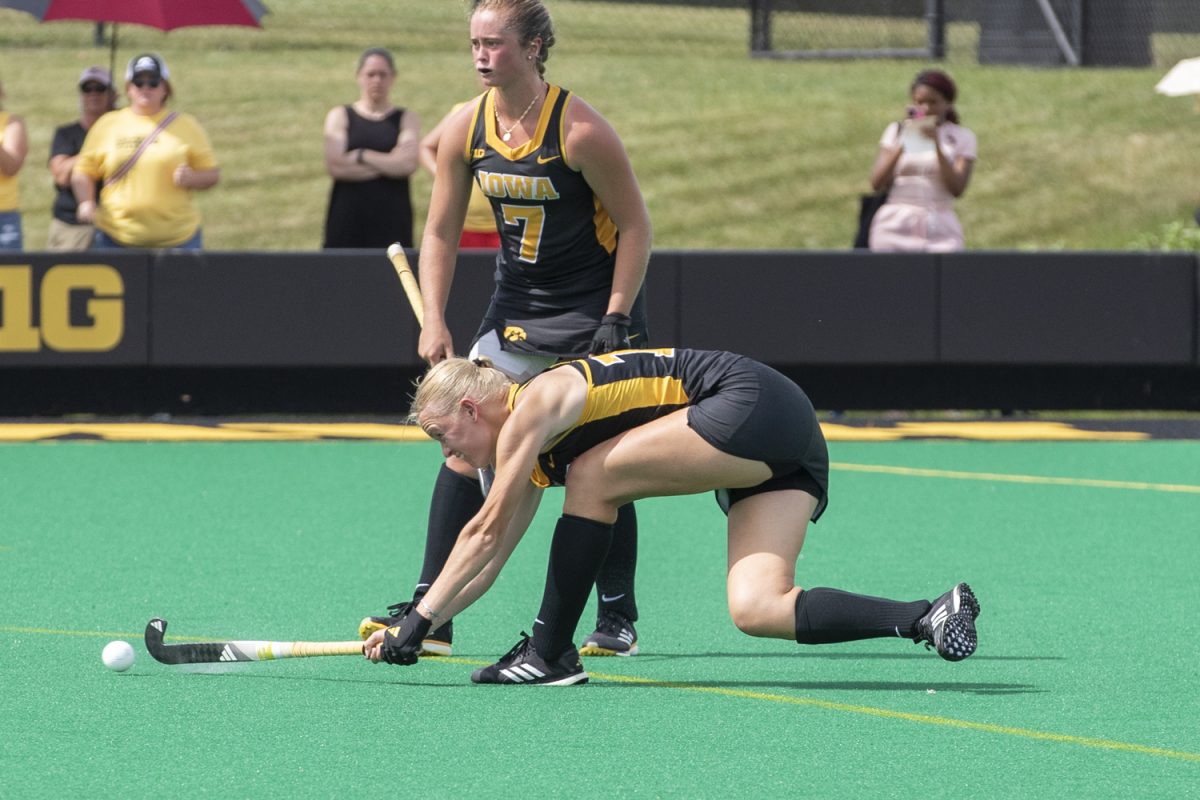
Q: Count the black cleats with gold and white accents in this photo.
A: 2